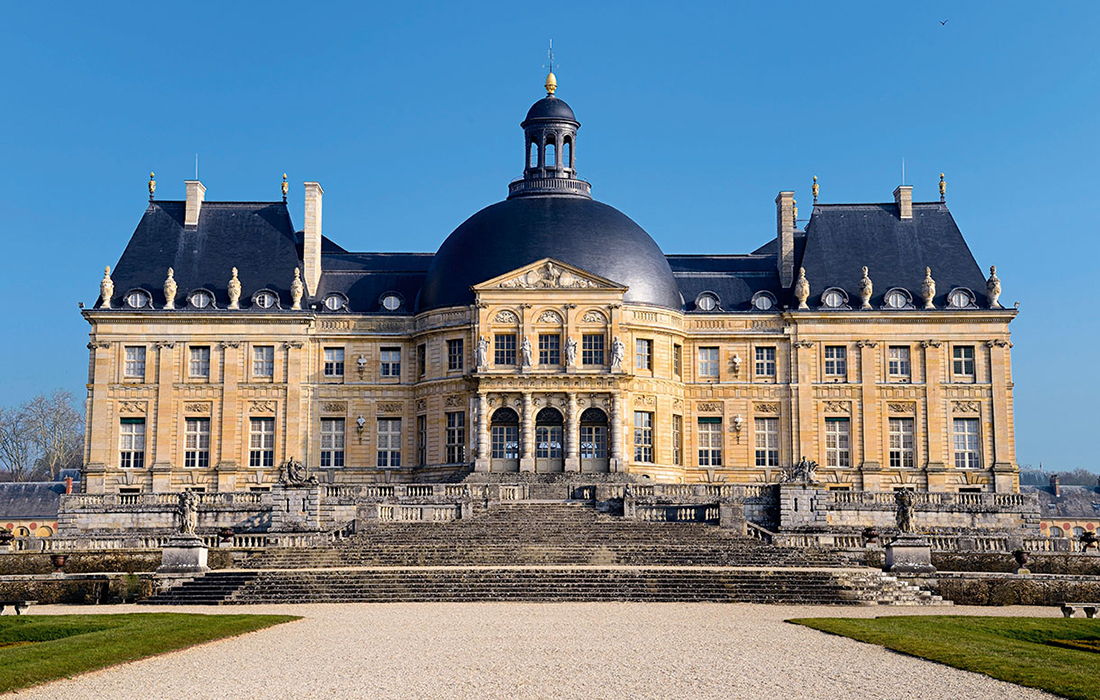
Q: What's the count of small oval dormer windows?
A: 10